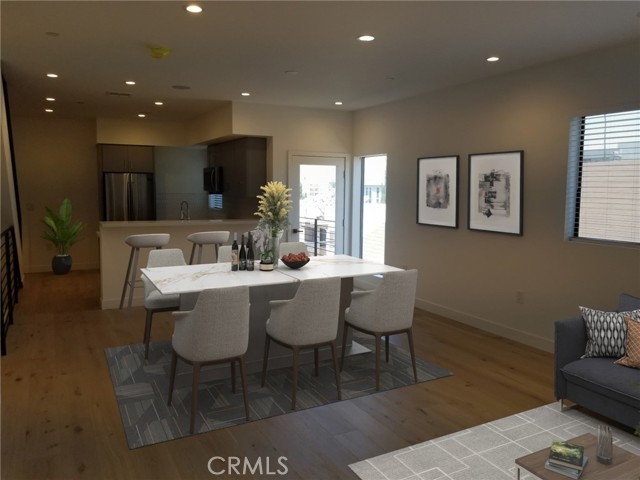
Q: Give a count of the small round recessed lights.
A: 11